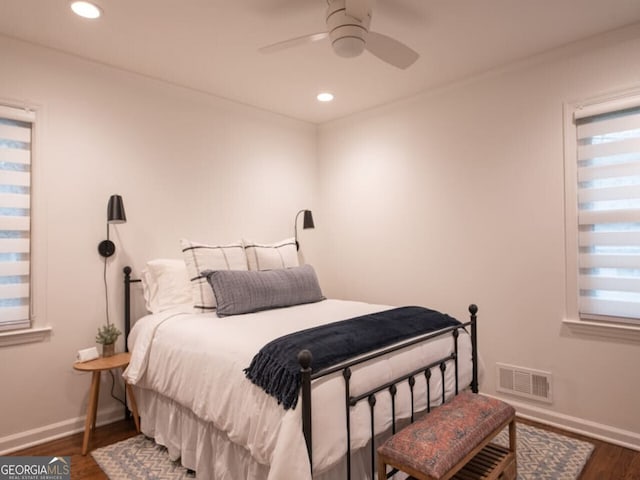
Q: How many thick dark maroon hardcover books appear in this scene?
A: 0